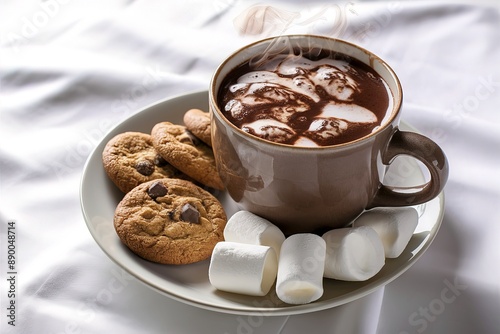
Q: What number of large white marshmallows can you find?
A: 5